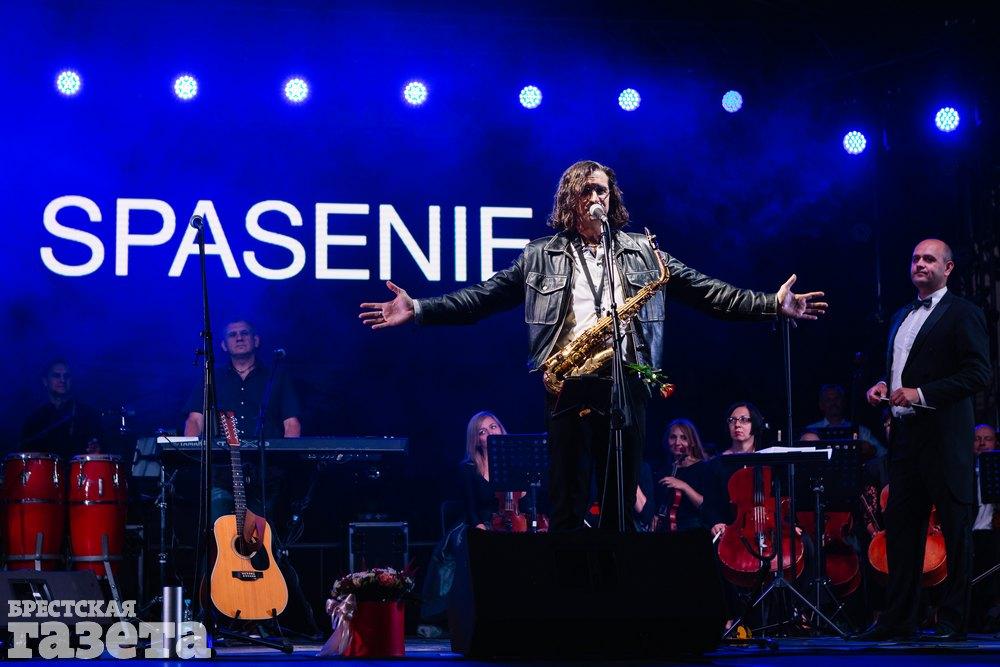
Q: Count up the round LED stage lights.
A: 9